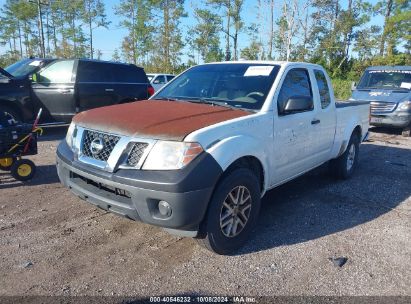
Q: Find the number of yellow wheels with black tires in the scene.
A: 2